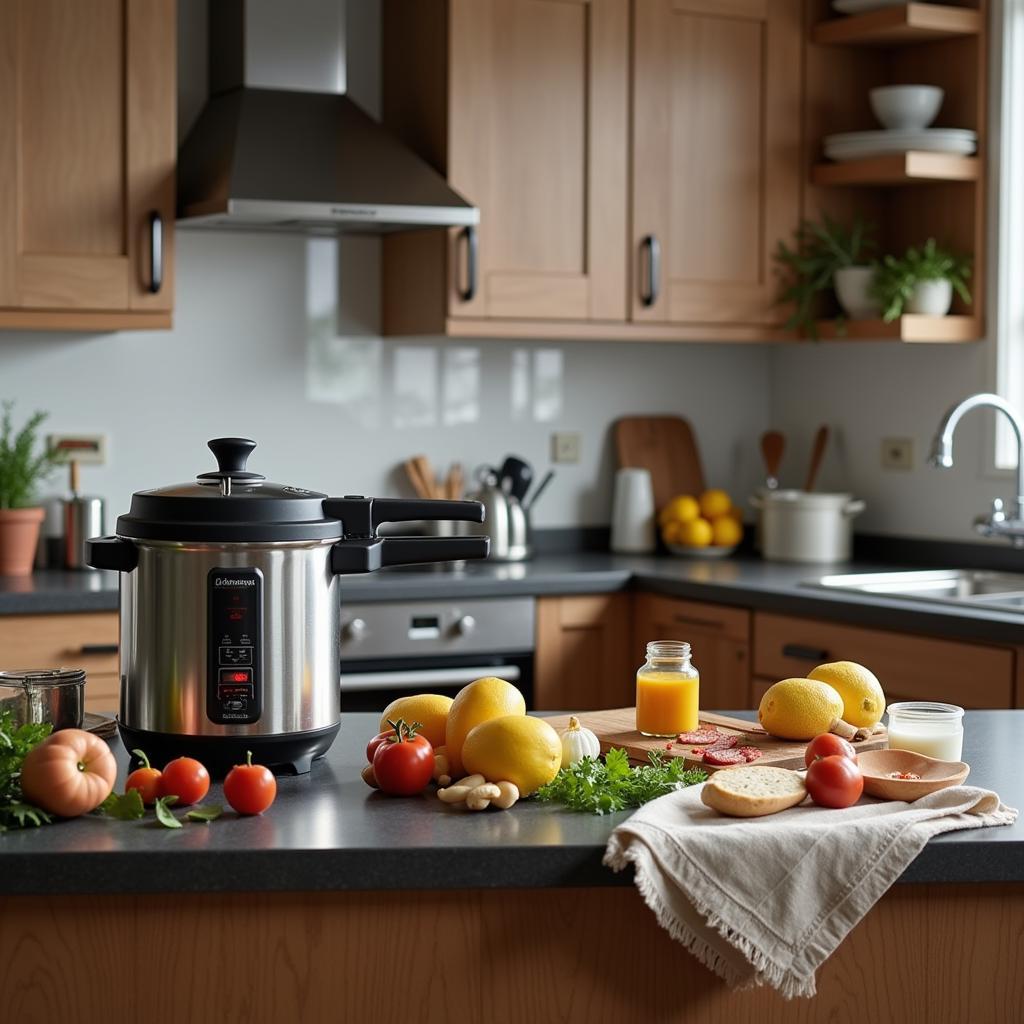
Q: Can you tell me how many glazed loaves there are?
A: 0